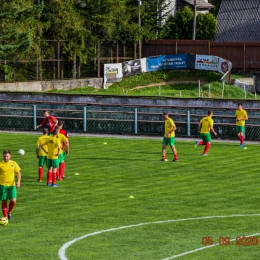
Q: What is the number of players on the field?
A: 9